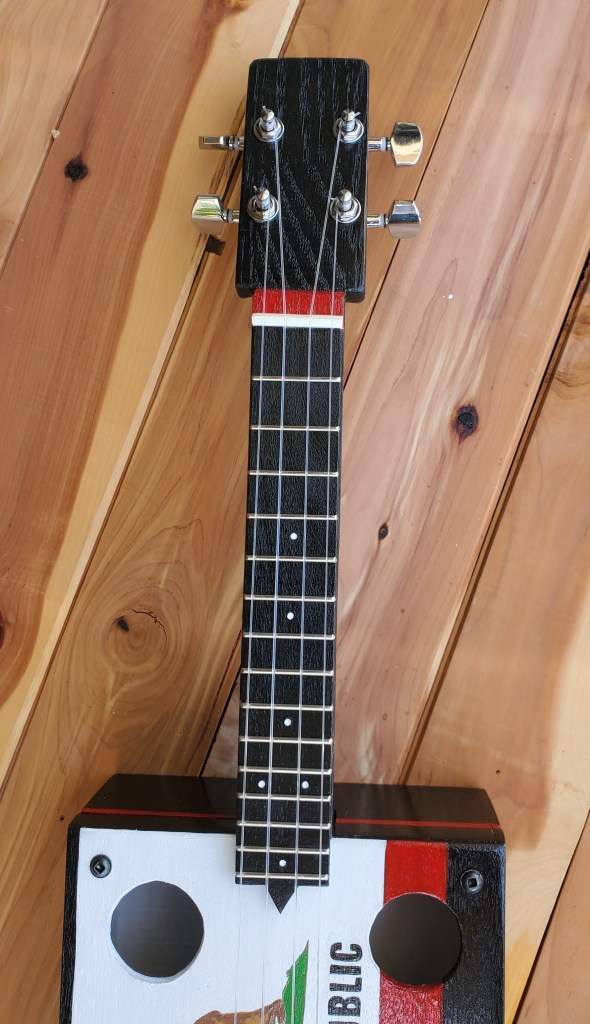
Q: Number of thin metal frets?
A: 15